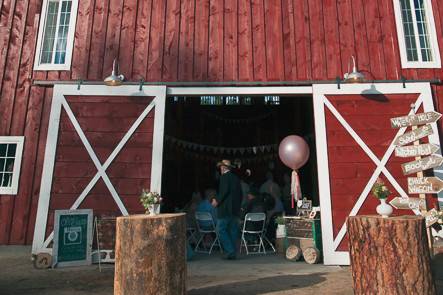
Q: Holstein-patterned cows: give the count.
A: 0